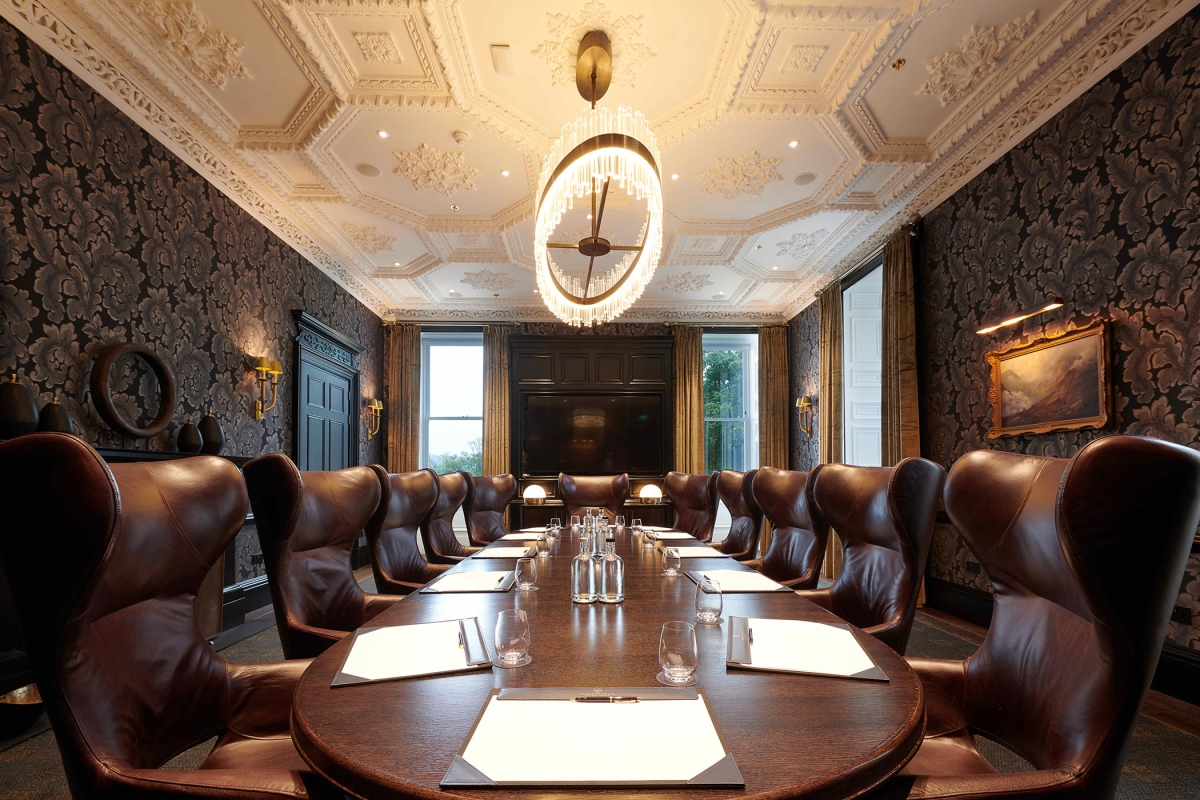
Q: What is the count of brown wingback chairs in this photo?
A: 11